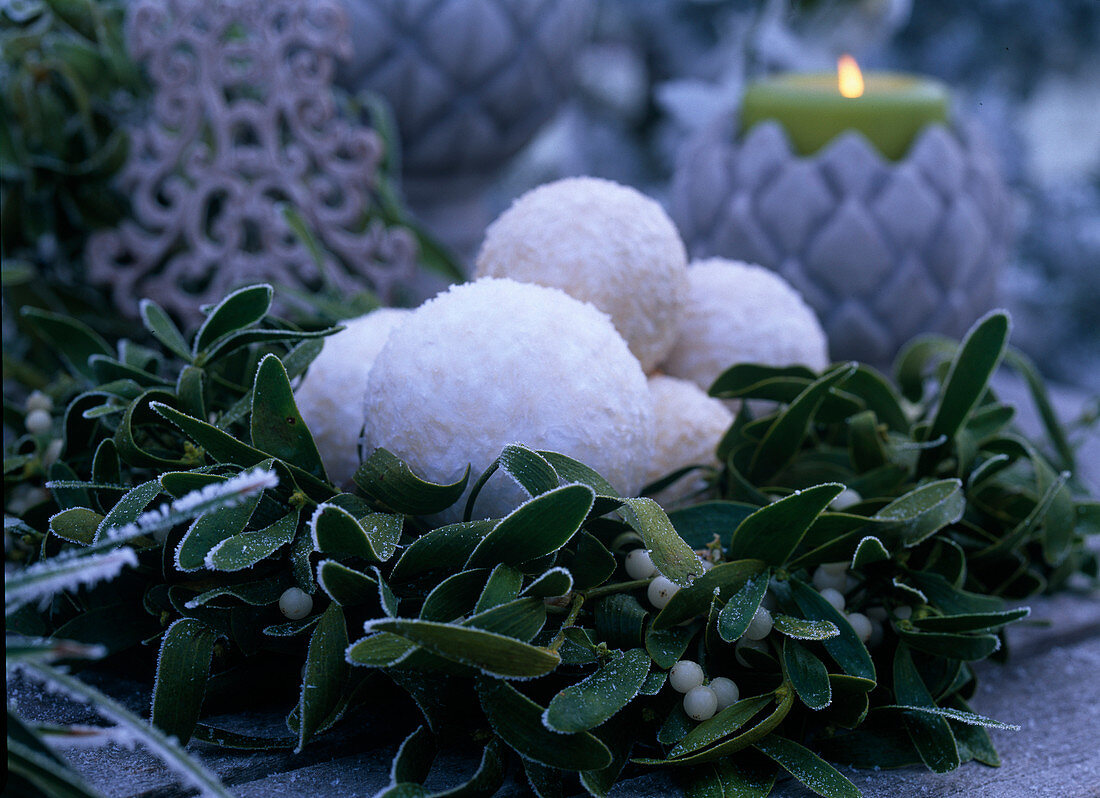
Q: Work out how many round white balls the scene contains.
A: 5